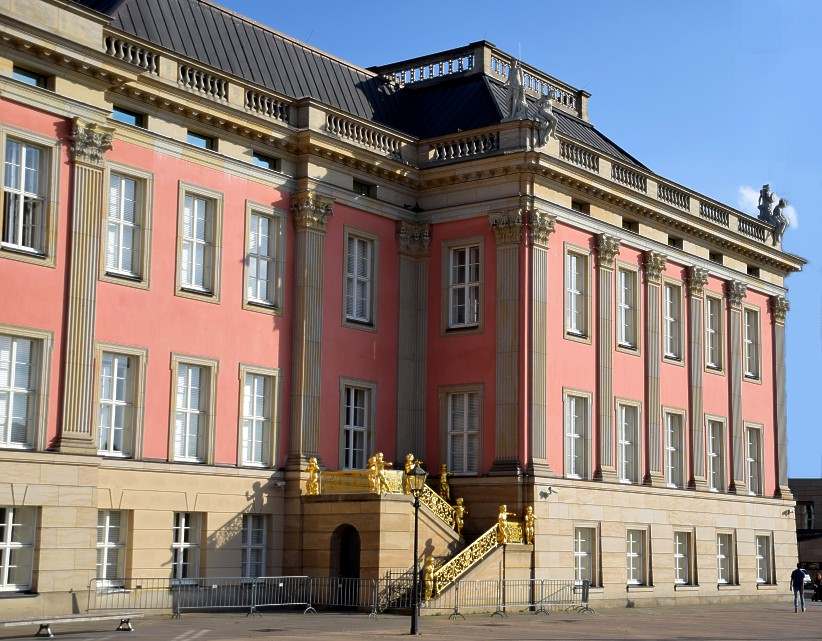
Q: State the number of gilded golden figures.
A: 9